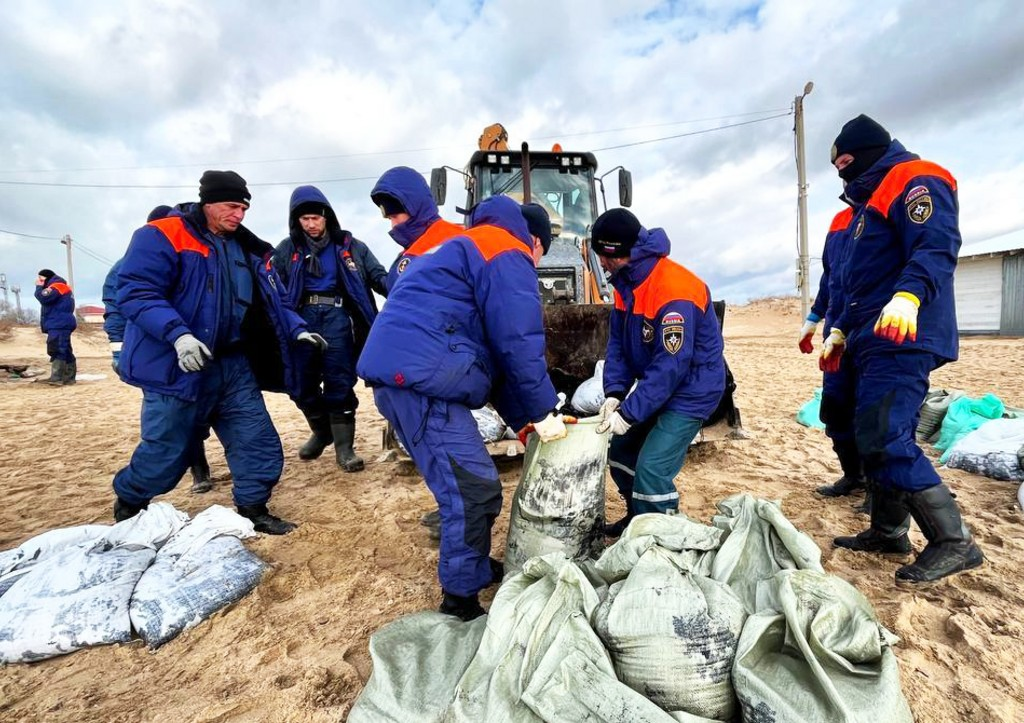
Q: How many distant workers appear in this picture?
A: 1